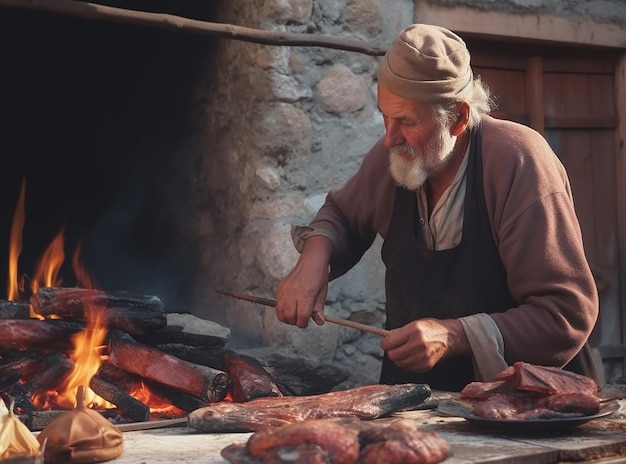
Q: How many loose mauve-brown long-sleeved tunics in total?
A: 1